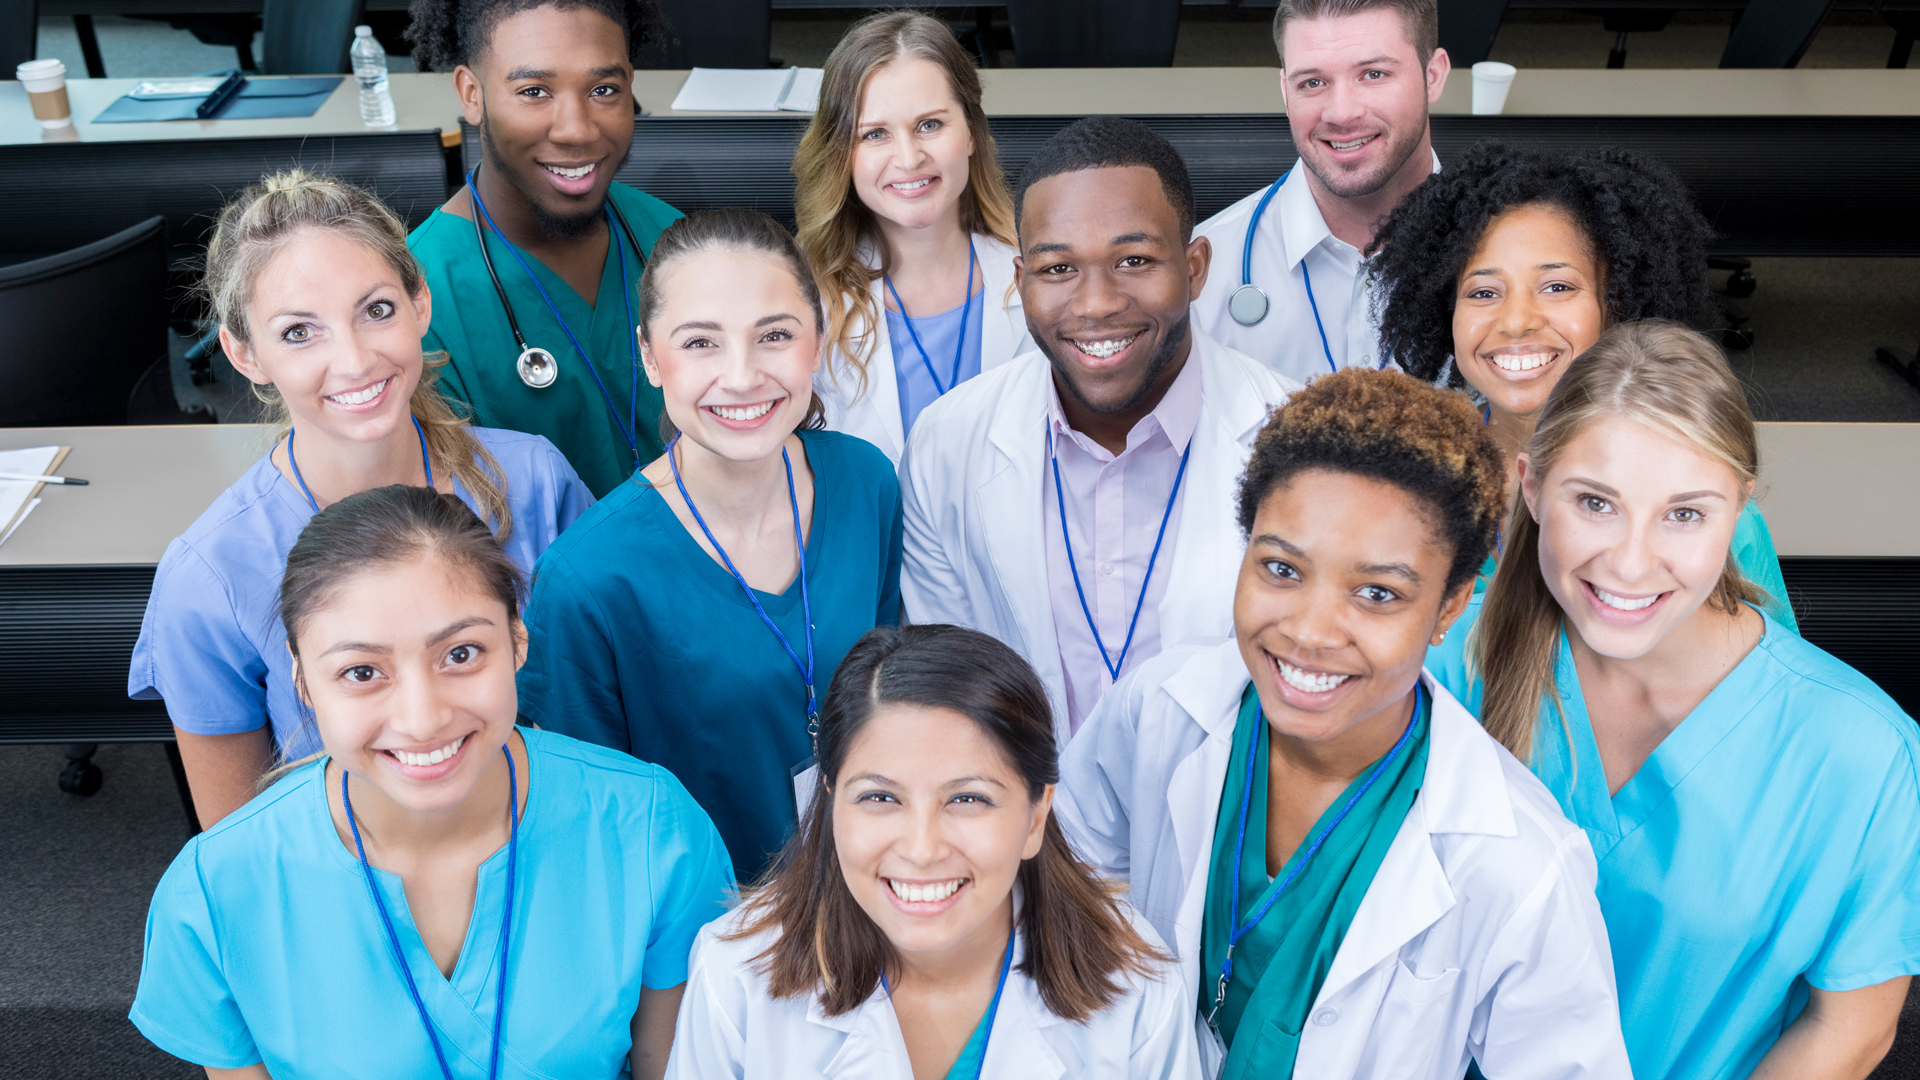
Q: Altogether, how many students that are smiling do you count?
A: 11